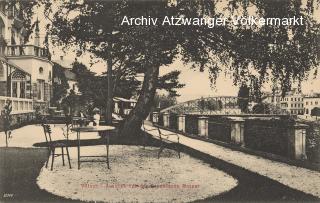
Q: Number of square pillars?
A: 6